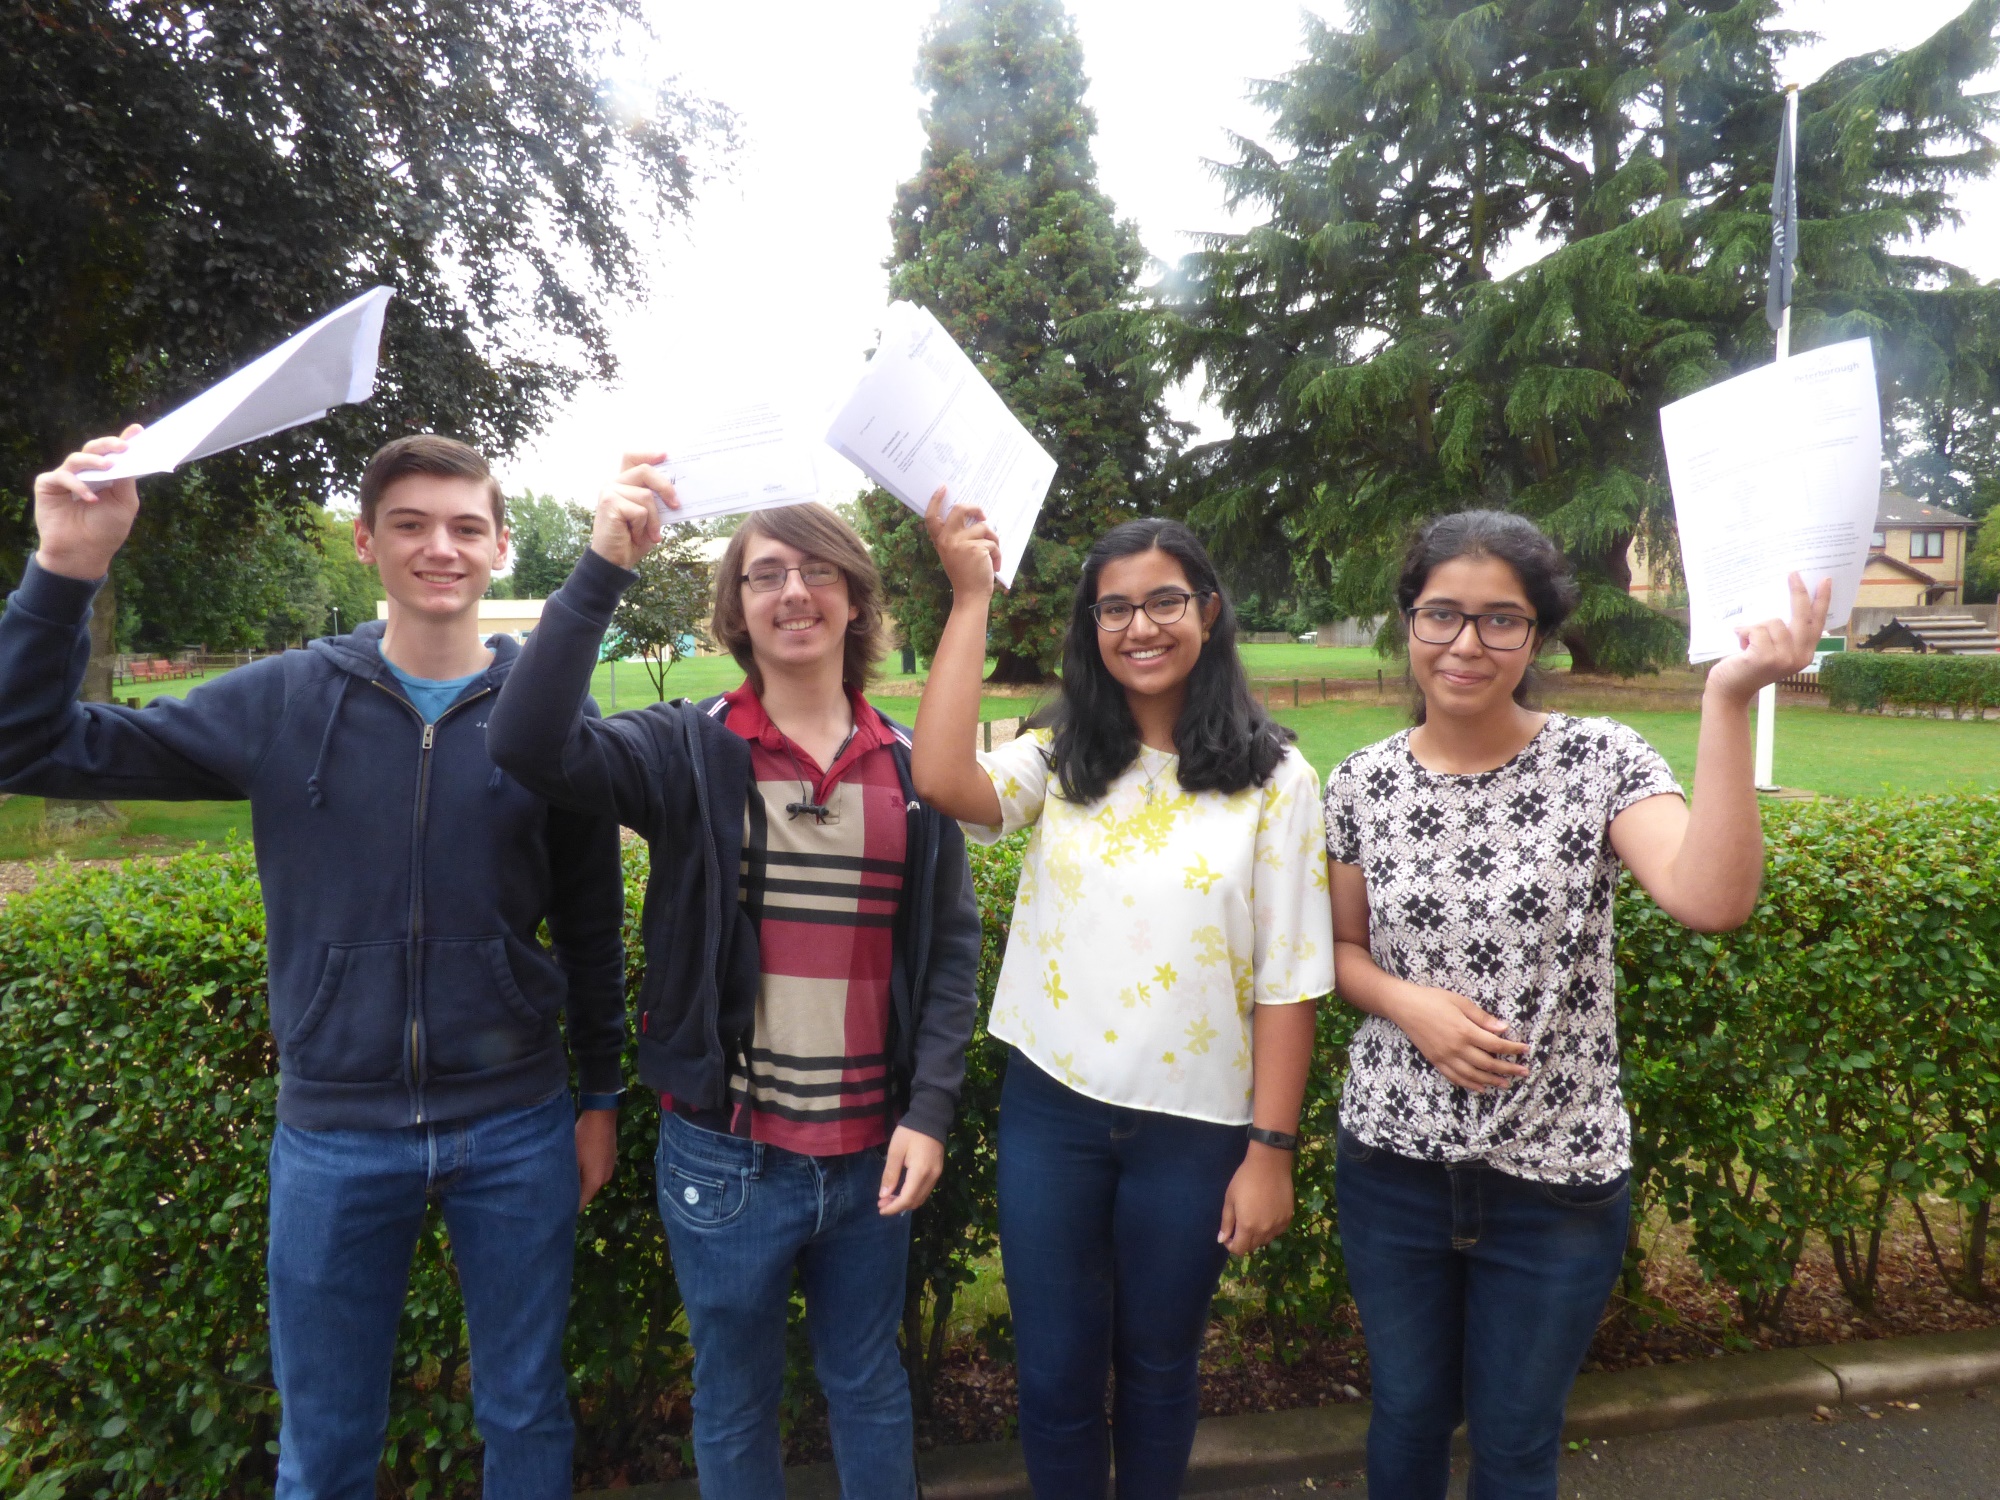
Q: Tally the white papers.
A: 4